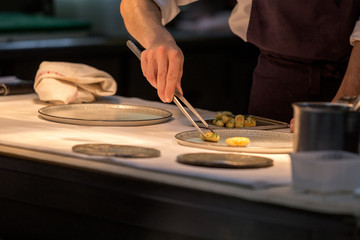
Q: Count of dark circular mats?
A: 2